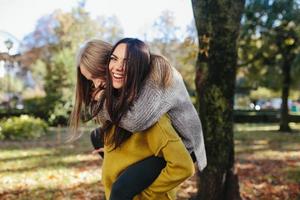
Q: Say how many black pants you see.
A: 1